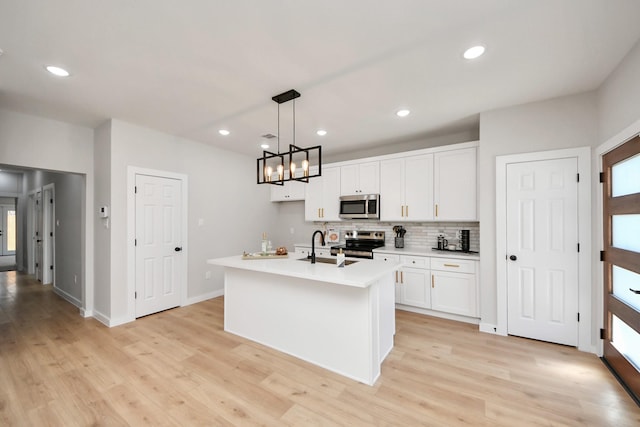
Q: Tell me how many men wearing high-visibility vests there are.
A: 0